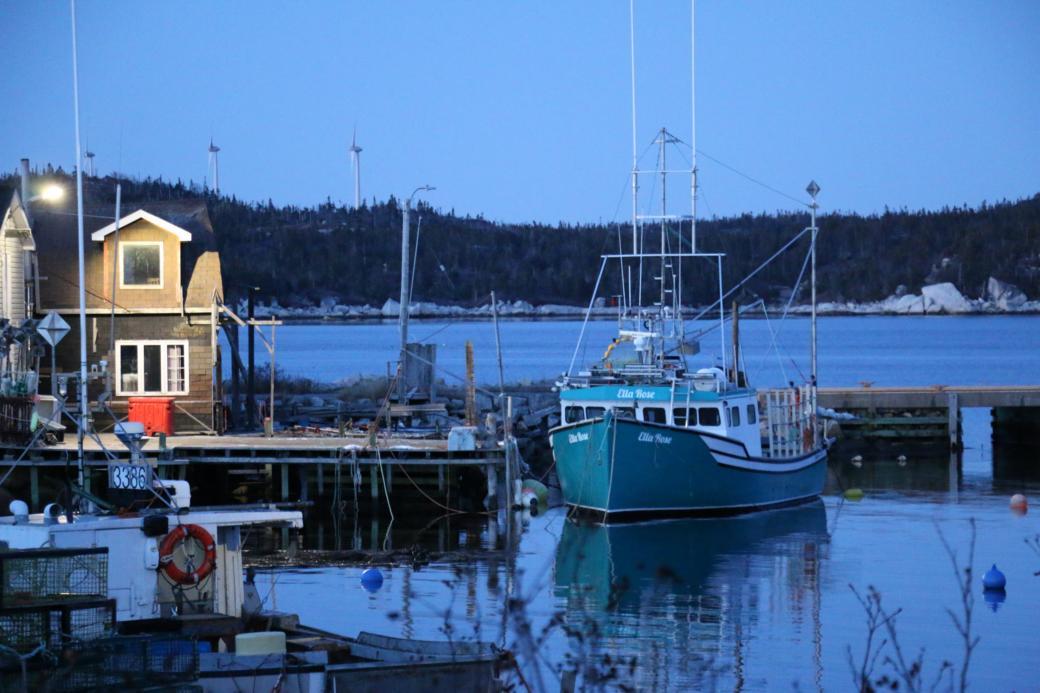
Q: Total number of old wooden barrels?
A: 0